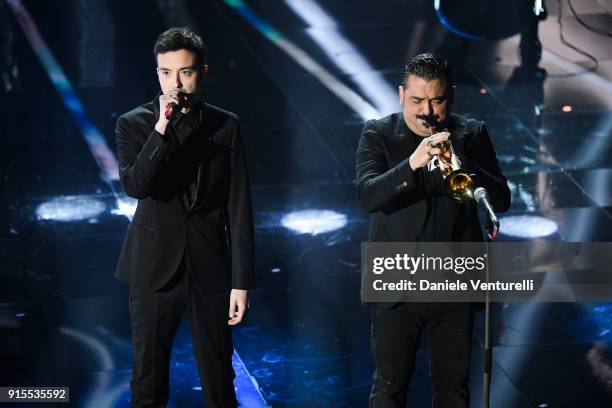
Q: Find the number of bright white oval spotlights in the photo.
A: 3